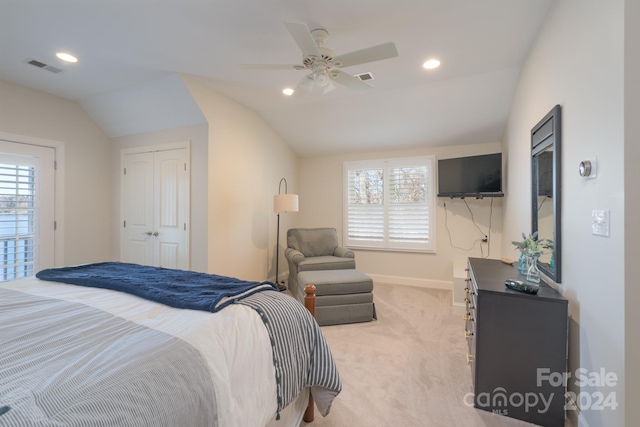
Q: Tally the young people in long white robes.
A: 0